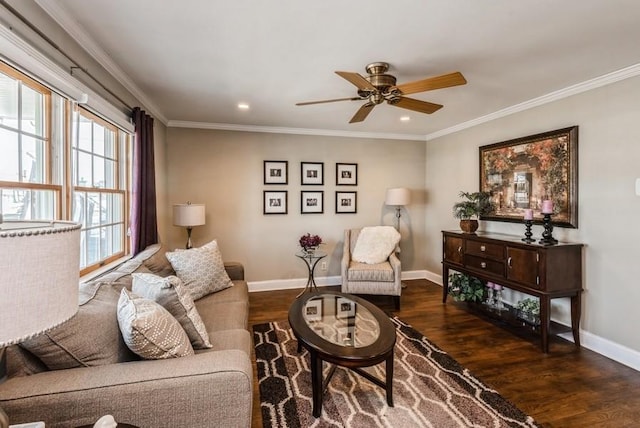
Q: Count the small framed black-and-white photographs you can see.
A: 6